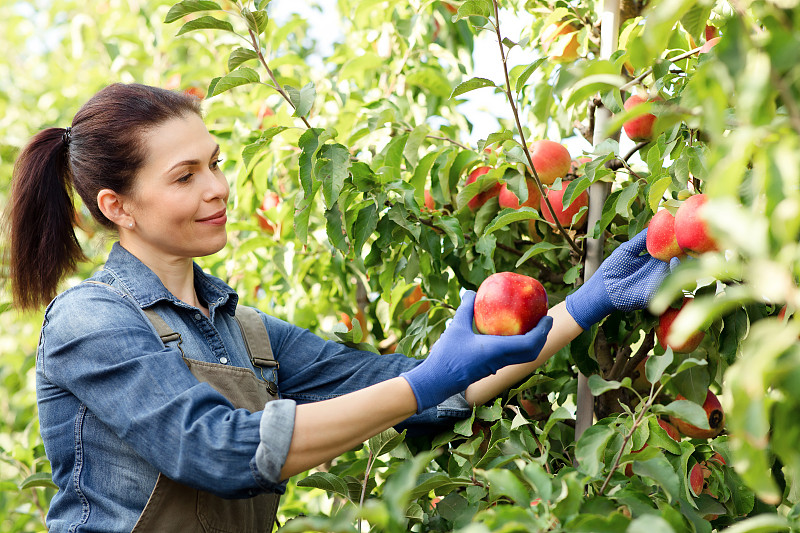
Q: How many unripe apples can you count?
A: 0